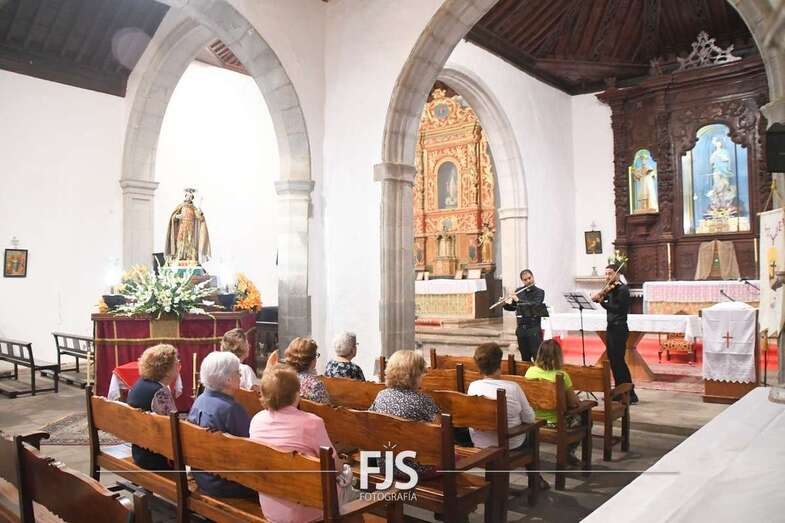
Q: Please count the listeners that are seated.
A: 9